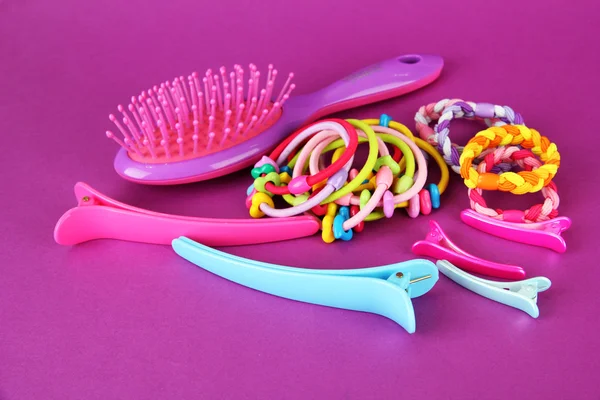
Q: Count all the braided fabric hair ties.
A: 4